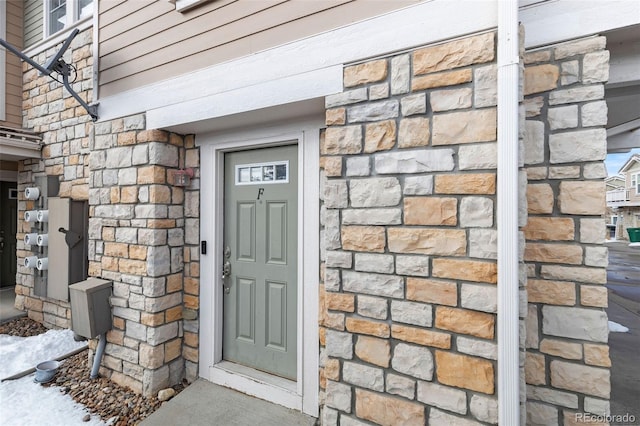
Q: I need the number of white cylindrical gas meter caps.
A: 7